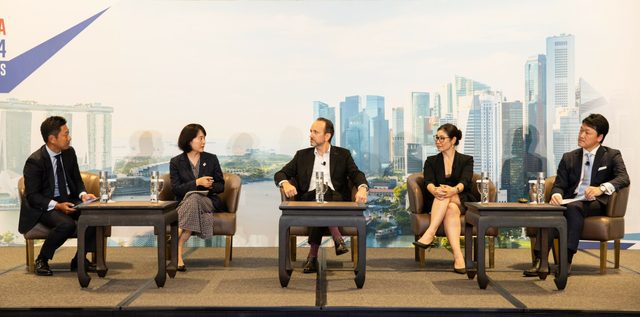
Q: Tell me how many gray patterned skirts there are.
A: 1